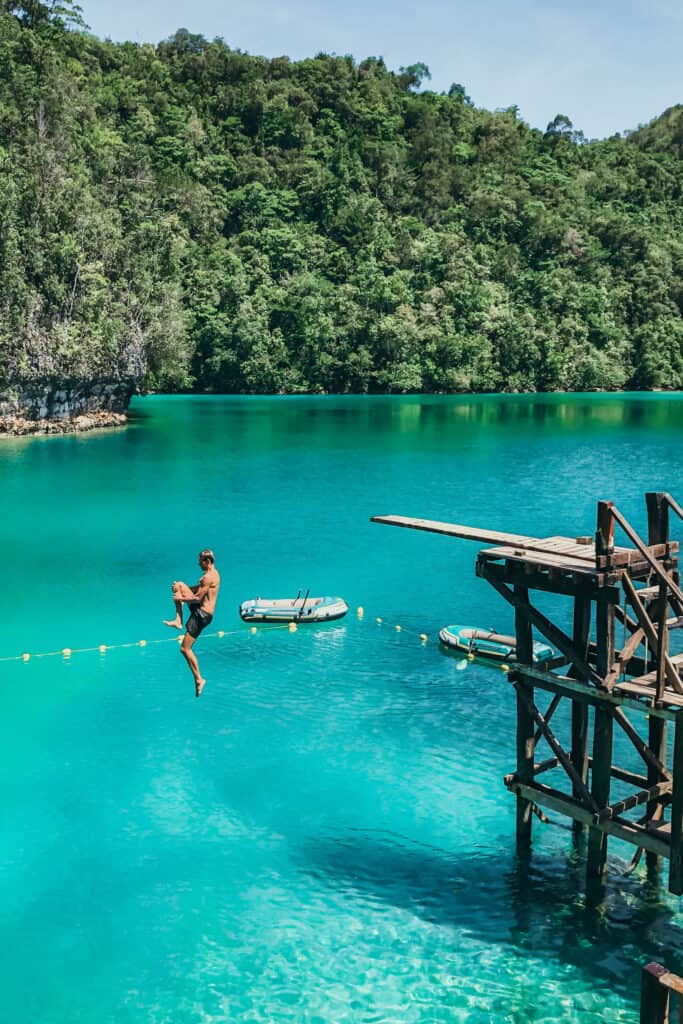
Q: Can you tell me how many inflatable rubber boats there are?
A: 2